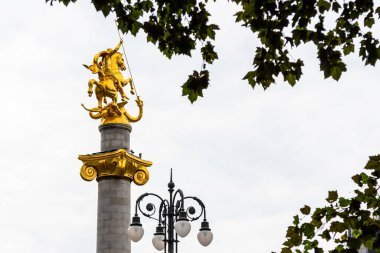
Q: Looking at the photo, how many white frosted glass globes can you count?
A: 4